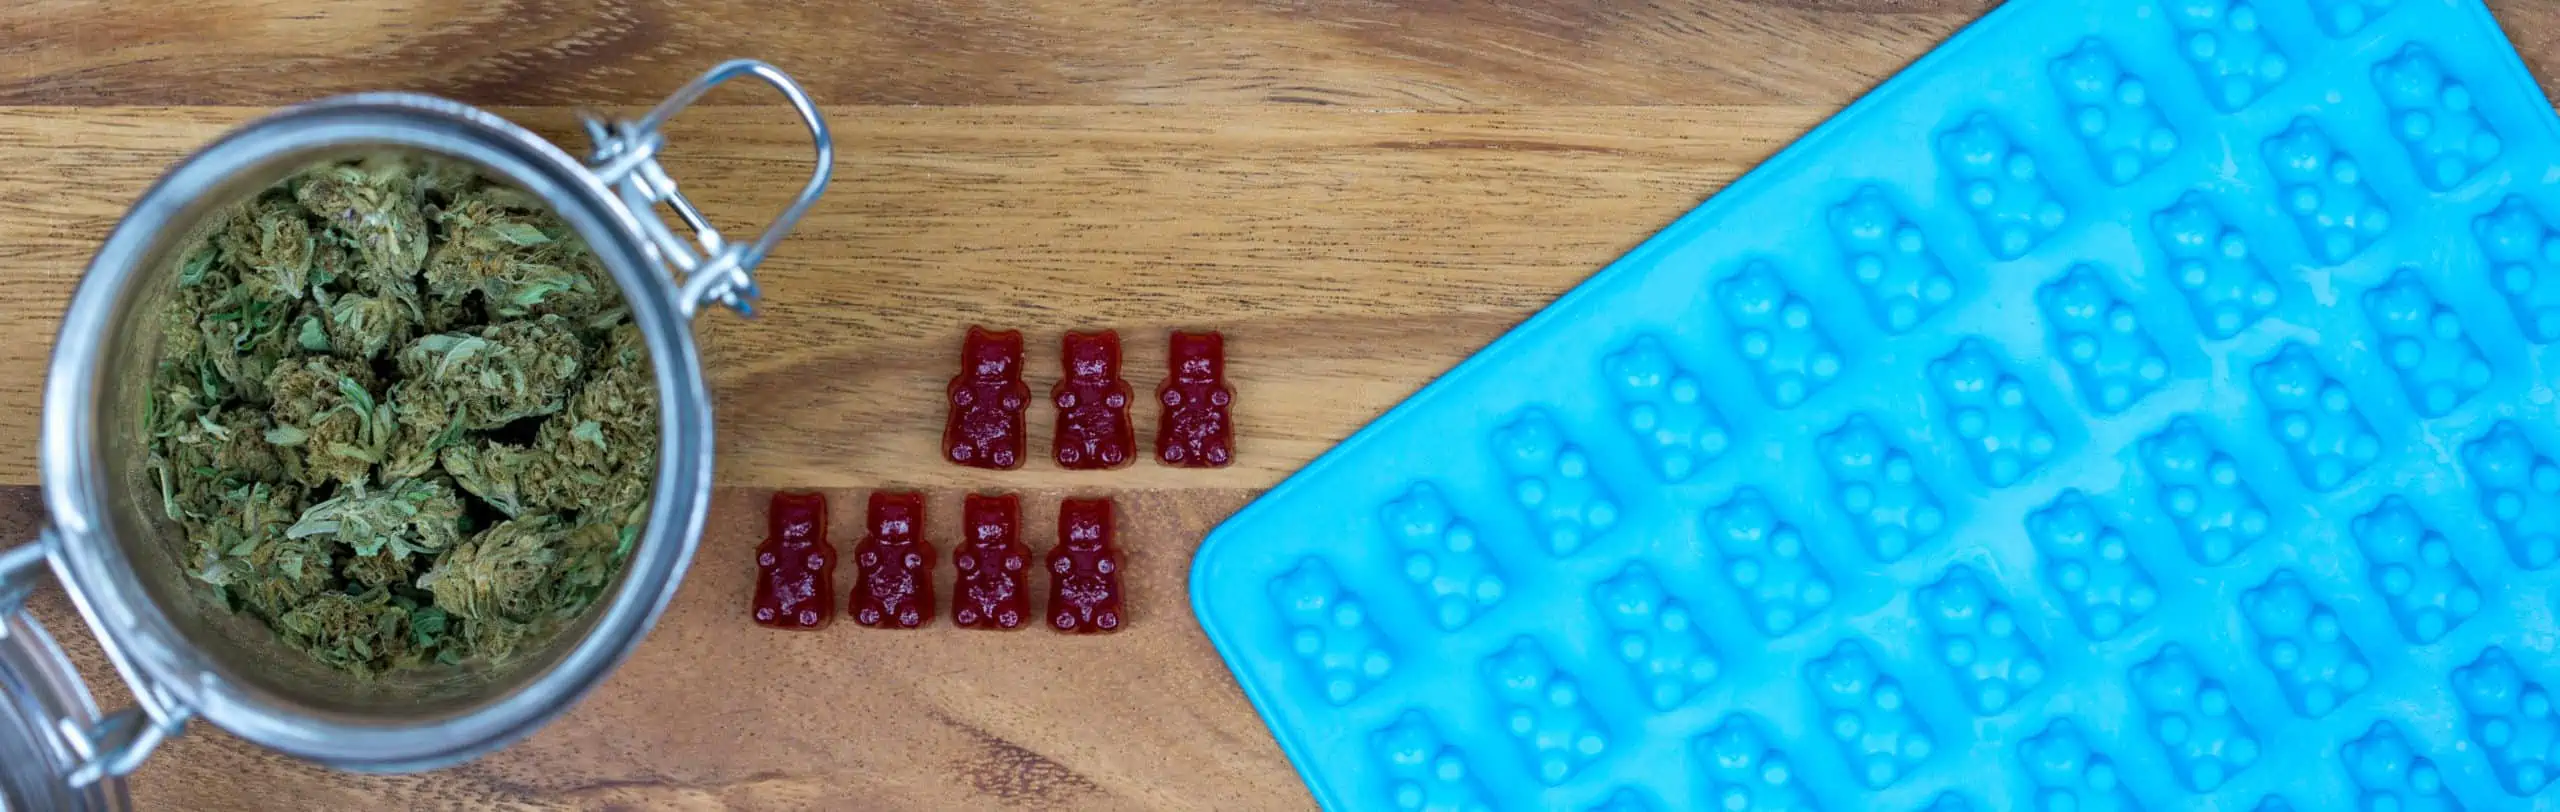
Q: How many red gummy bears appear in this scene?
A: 7